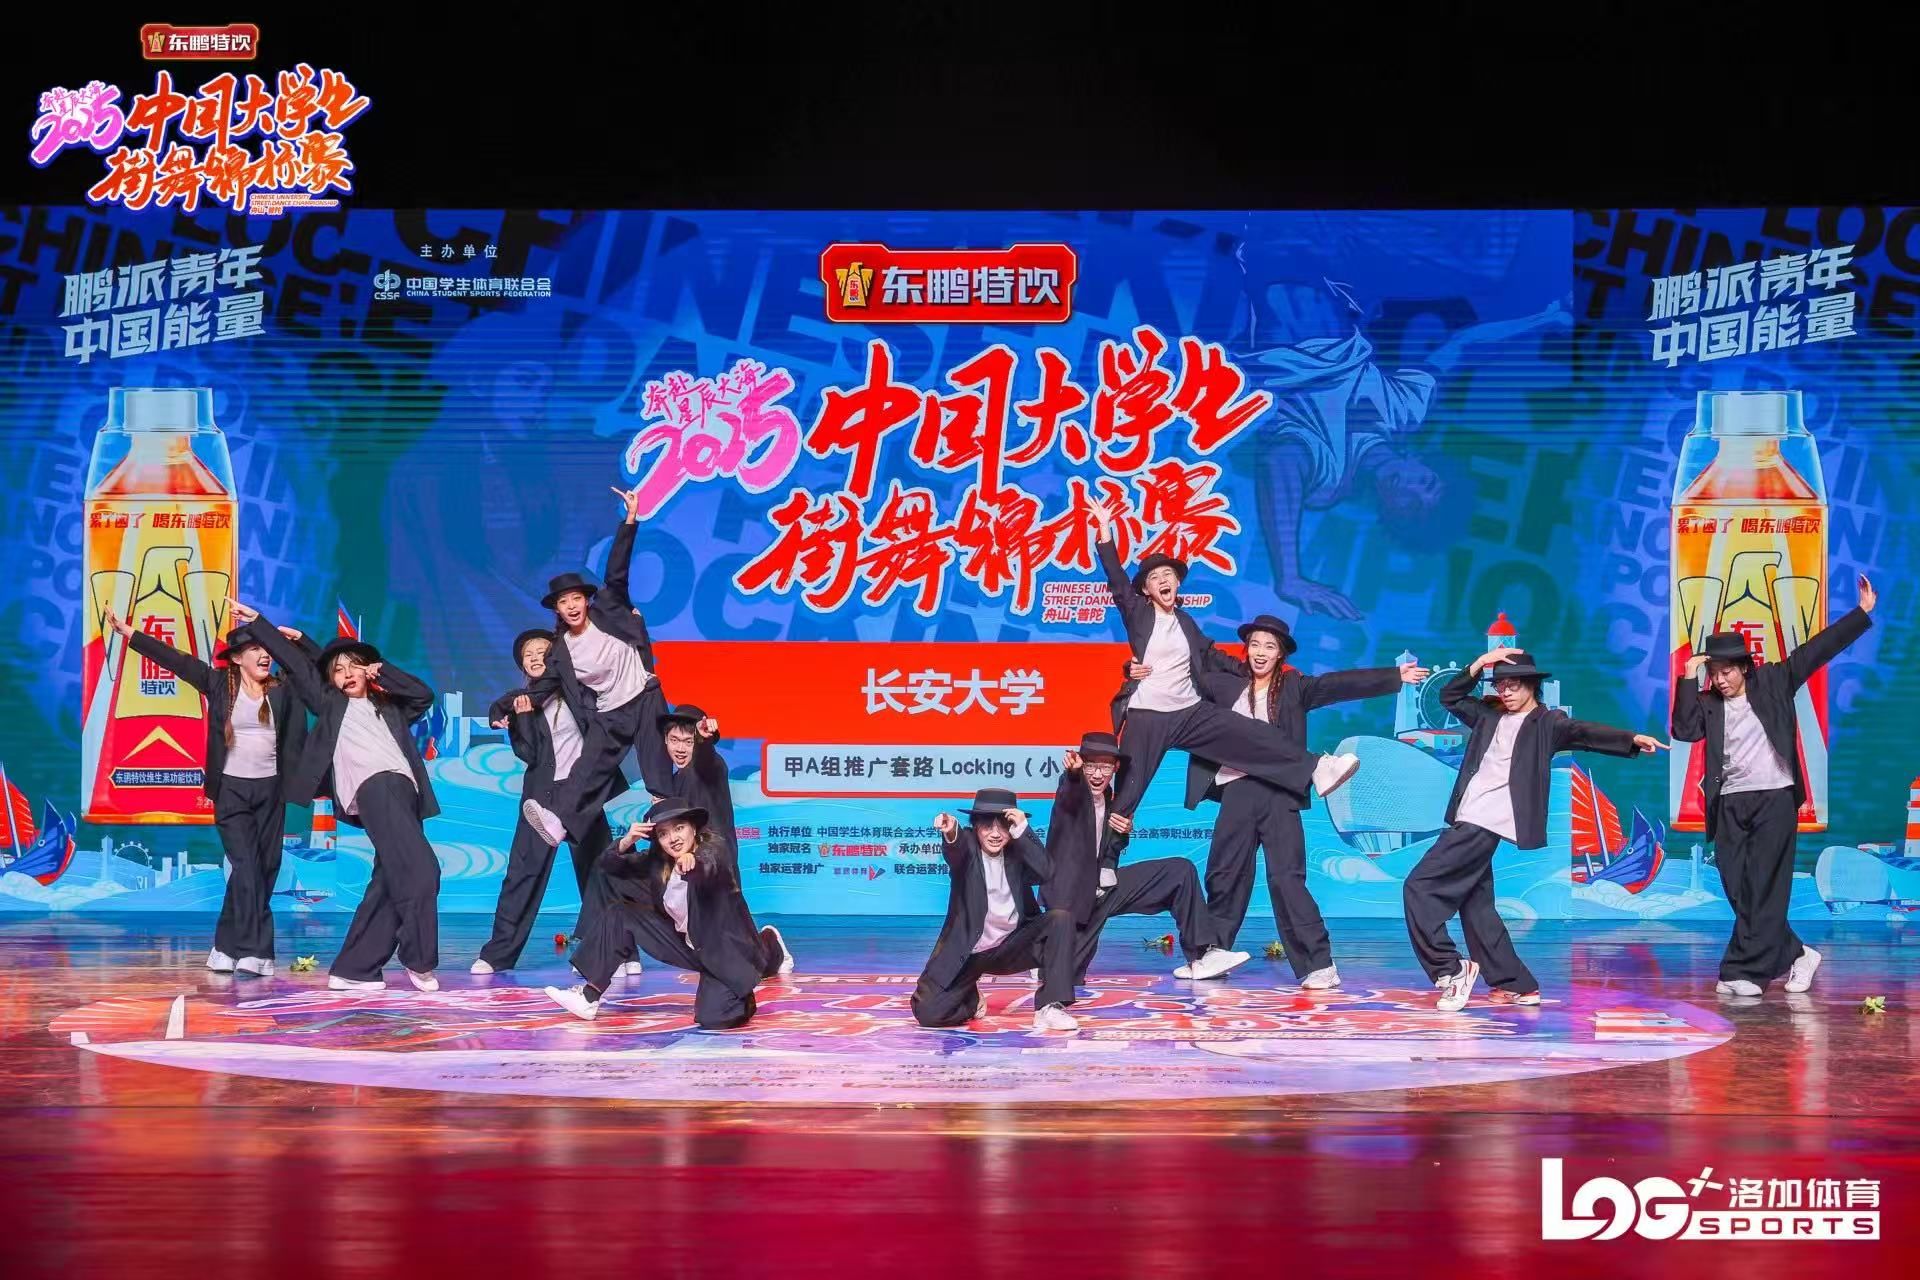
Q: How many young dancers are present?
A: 12